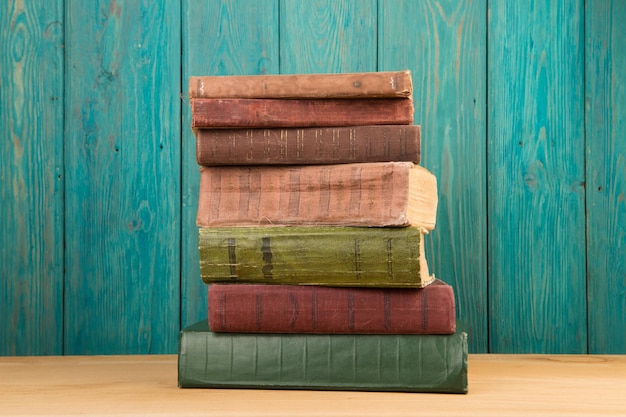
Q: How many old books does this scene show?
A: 7